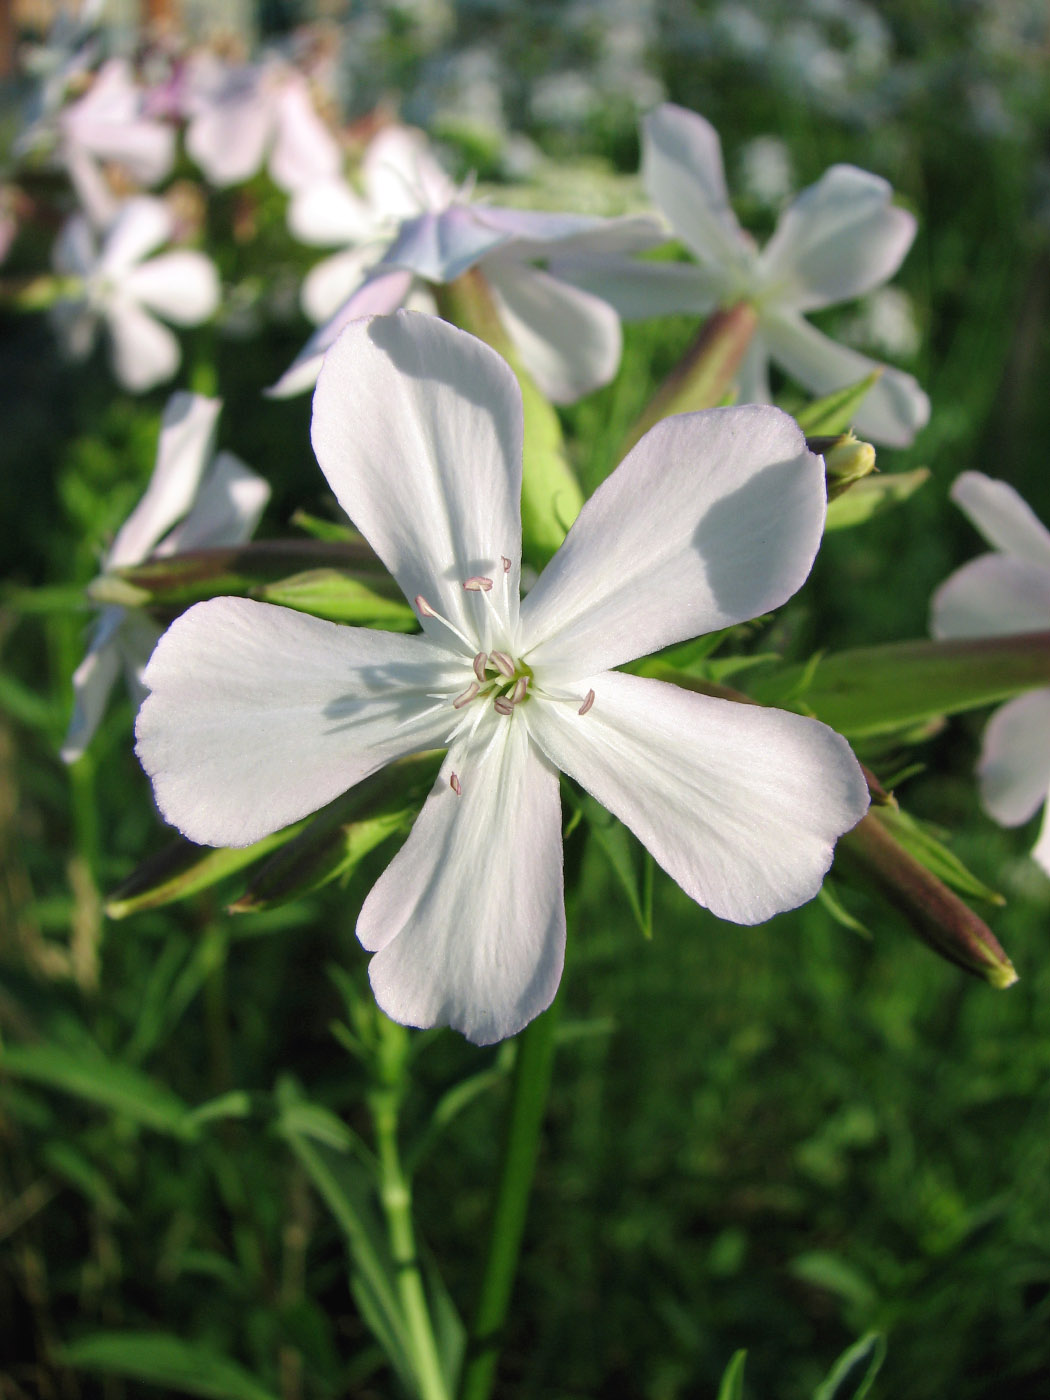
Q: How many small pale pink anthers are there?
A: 10